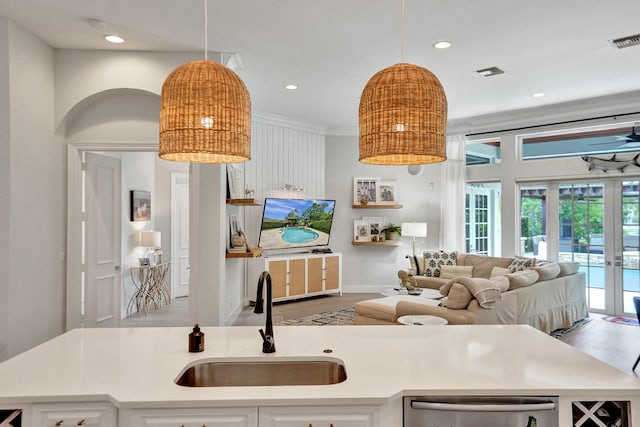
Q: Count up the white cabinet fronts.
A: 3